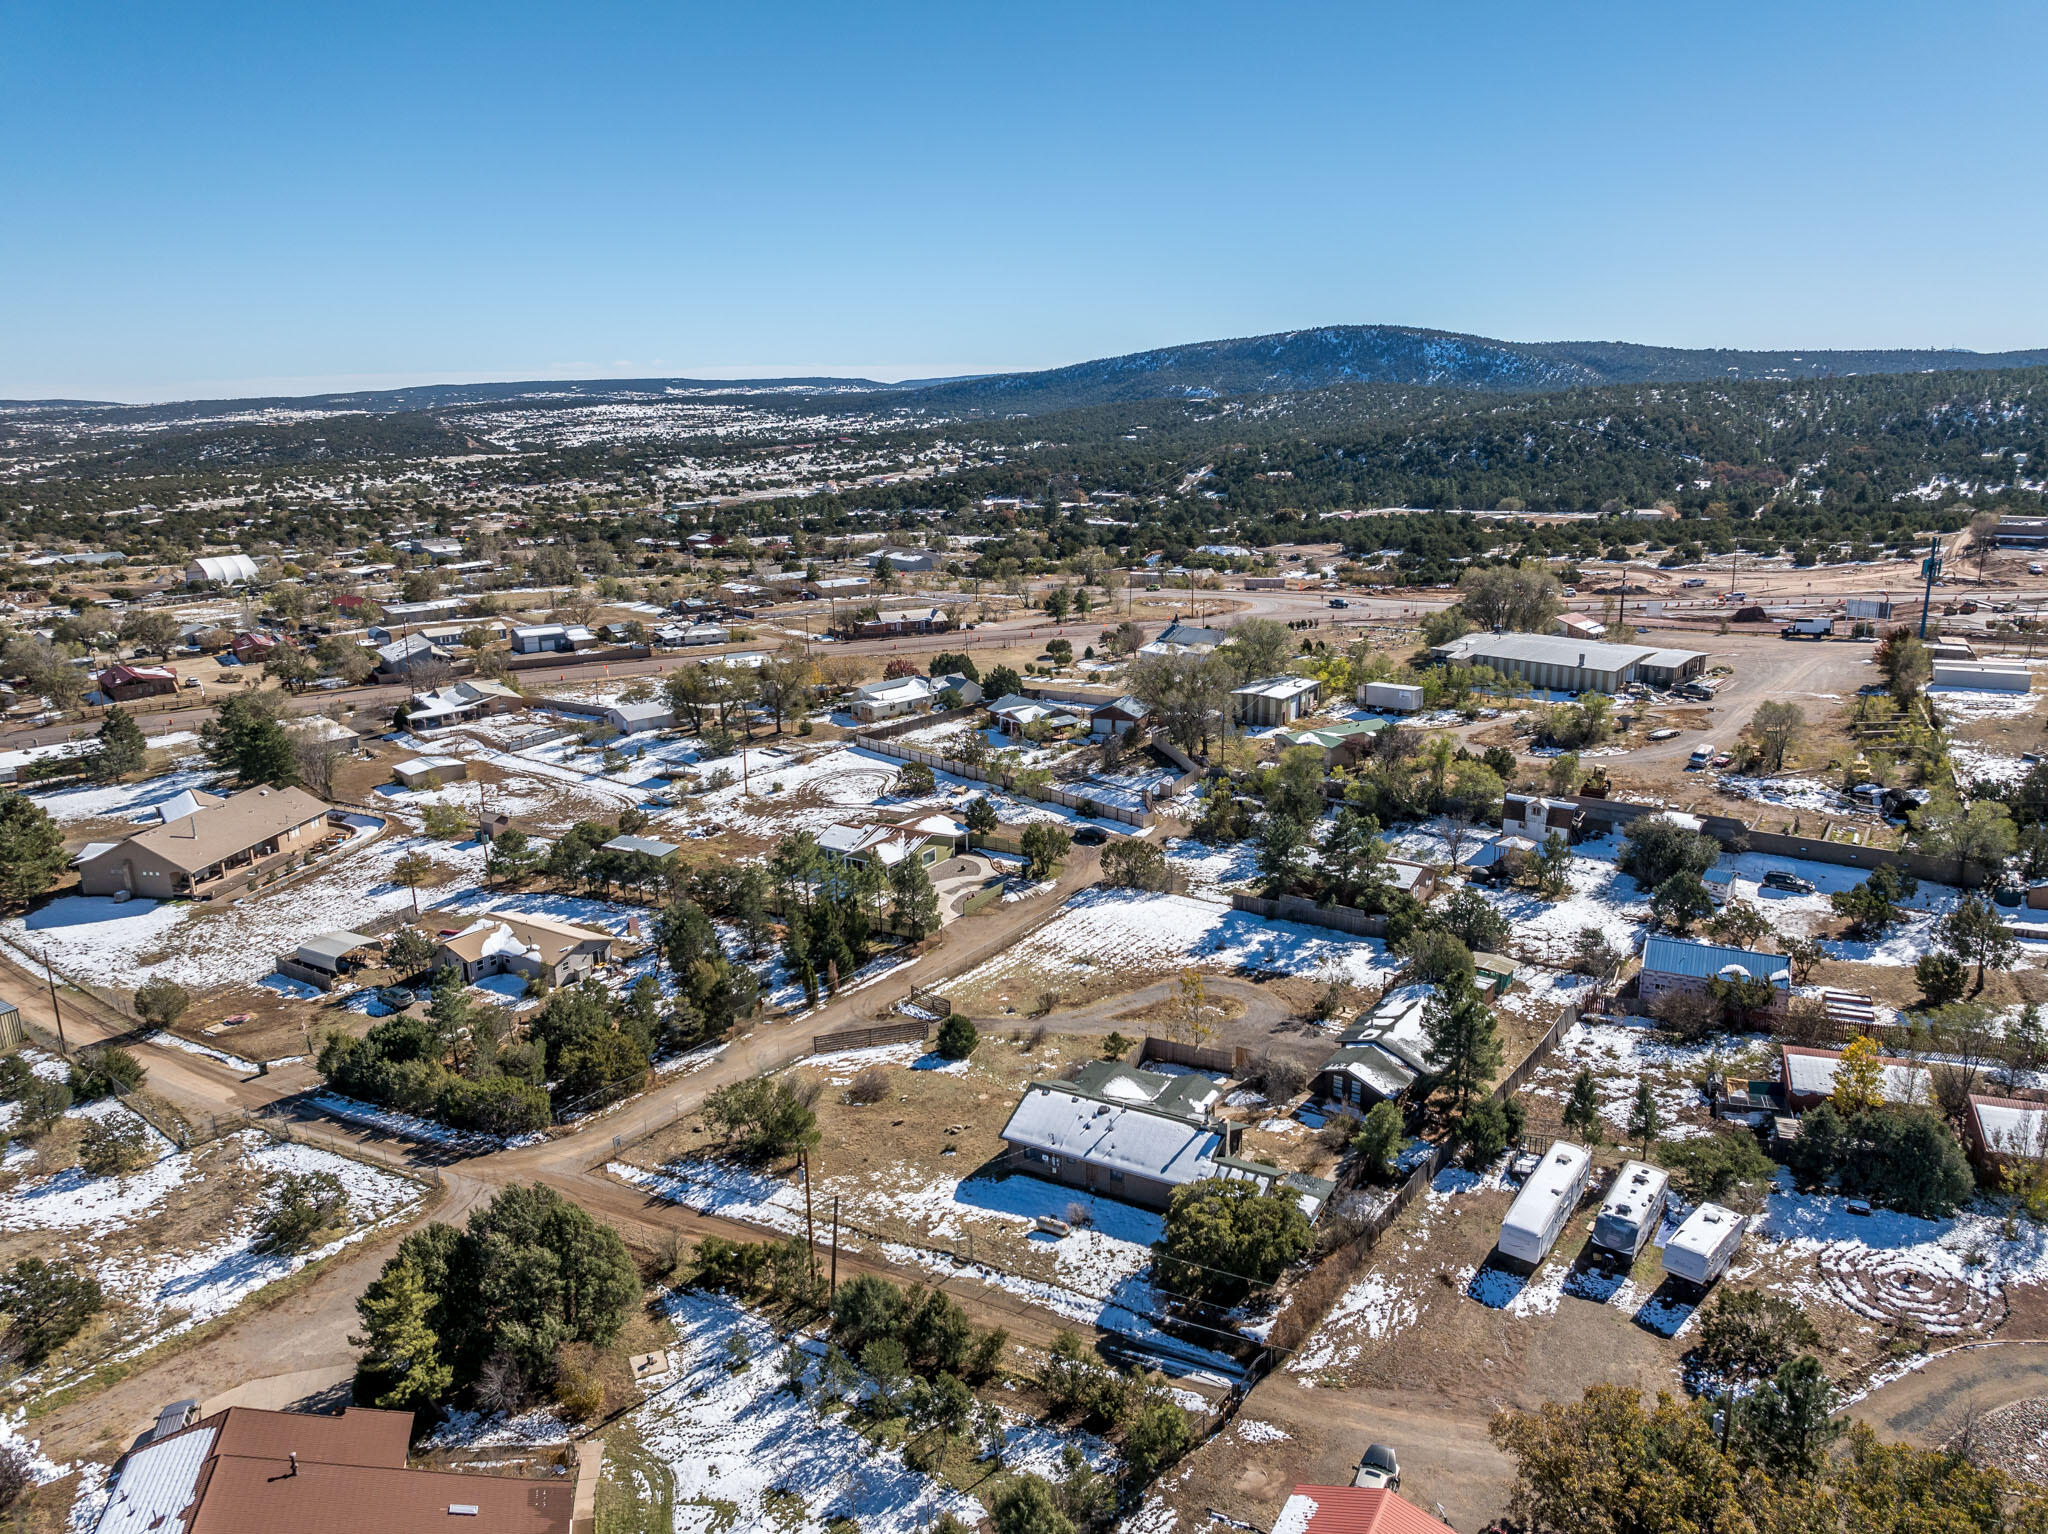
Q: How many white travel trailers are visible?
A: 3